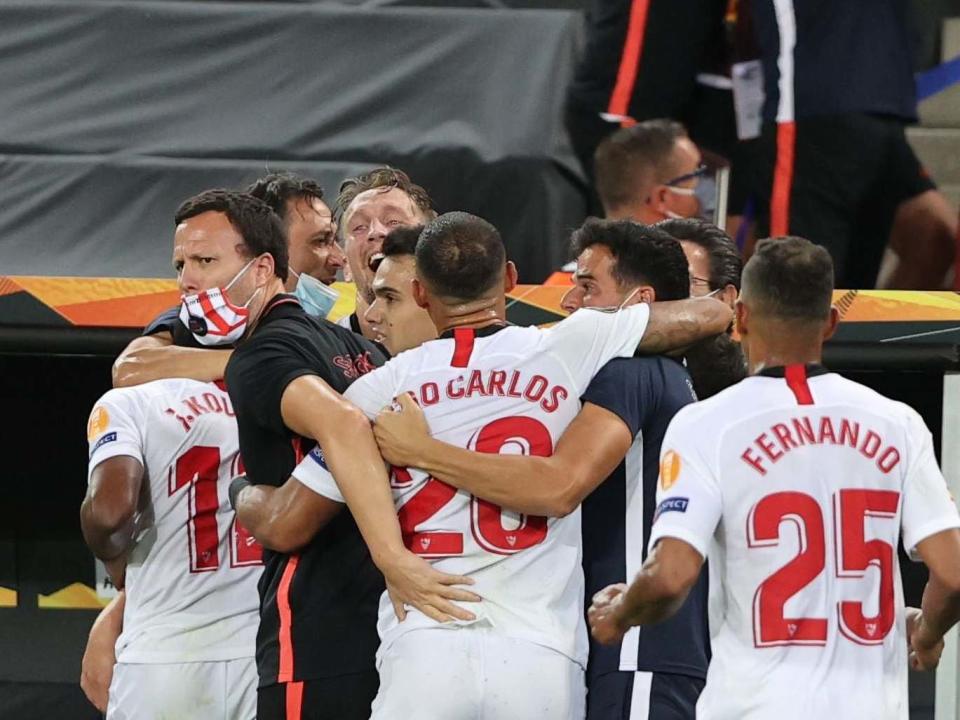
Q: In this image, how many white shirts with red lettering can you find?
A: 3